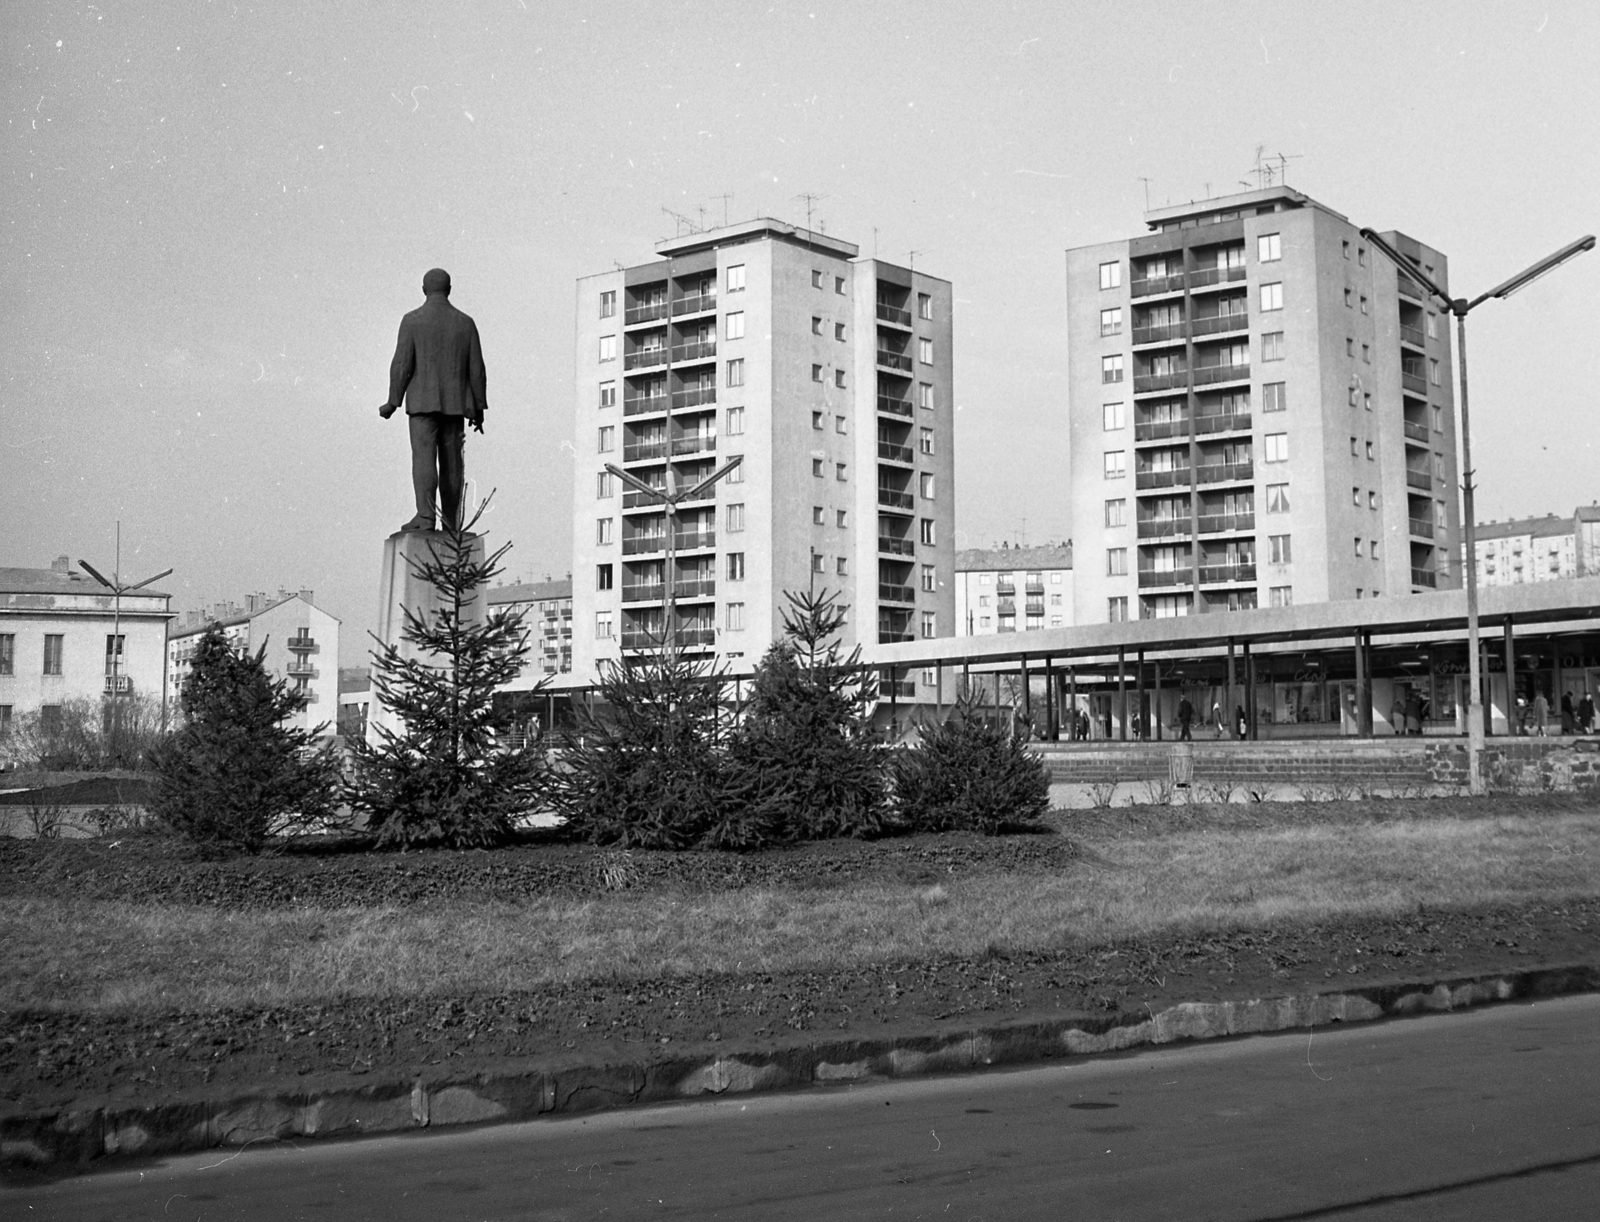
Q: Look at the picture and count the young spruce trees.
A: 5